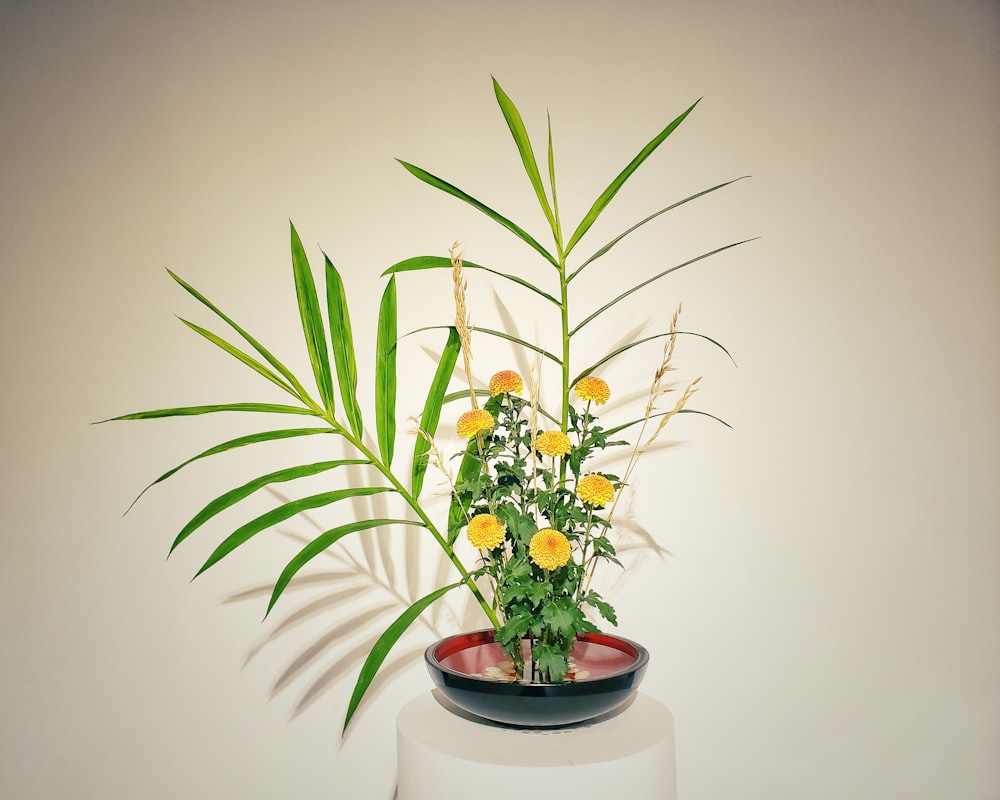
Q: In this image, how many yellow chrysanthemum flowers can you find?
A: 7